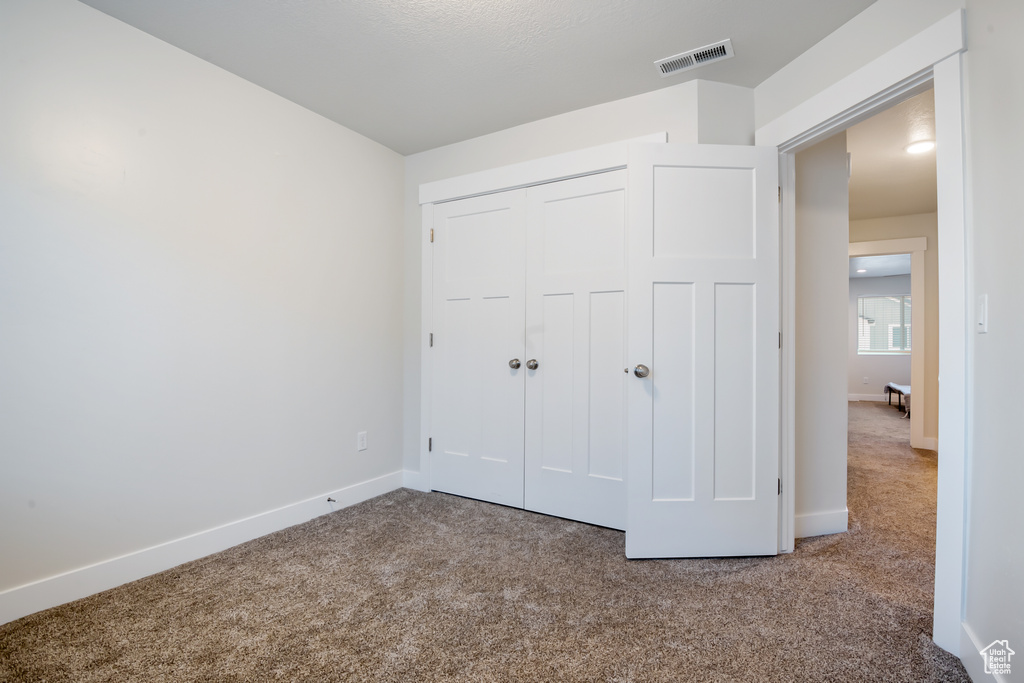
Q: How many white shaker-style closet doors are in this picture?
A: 2